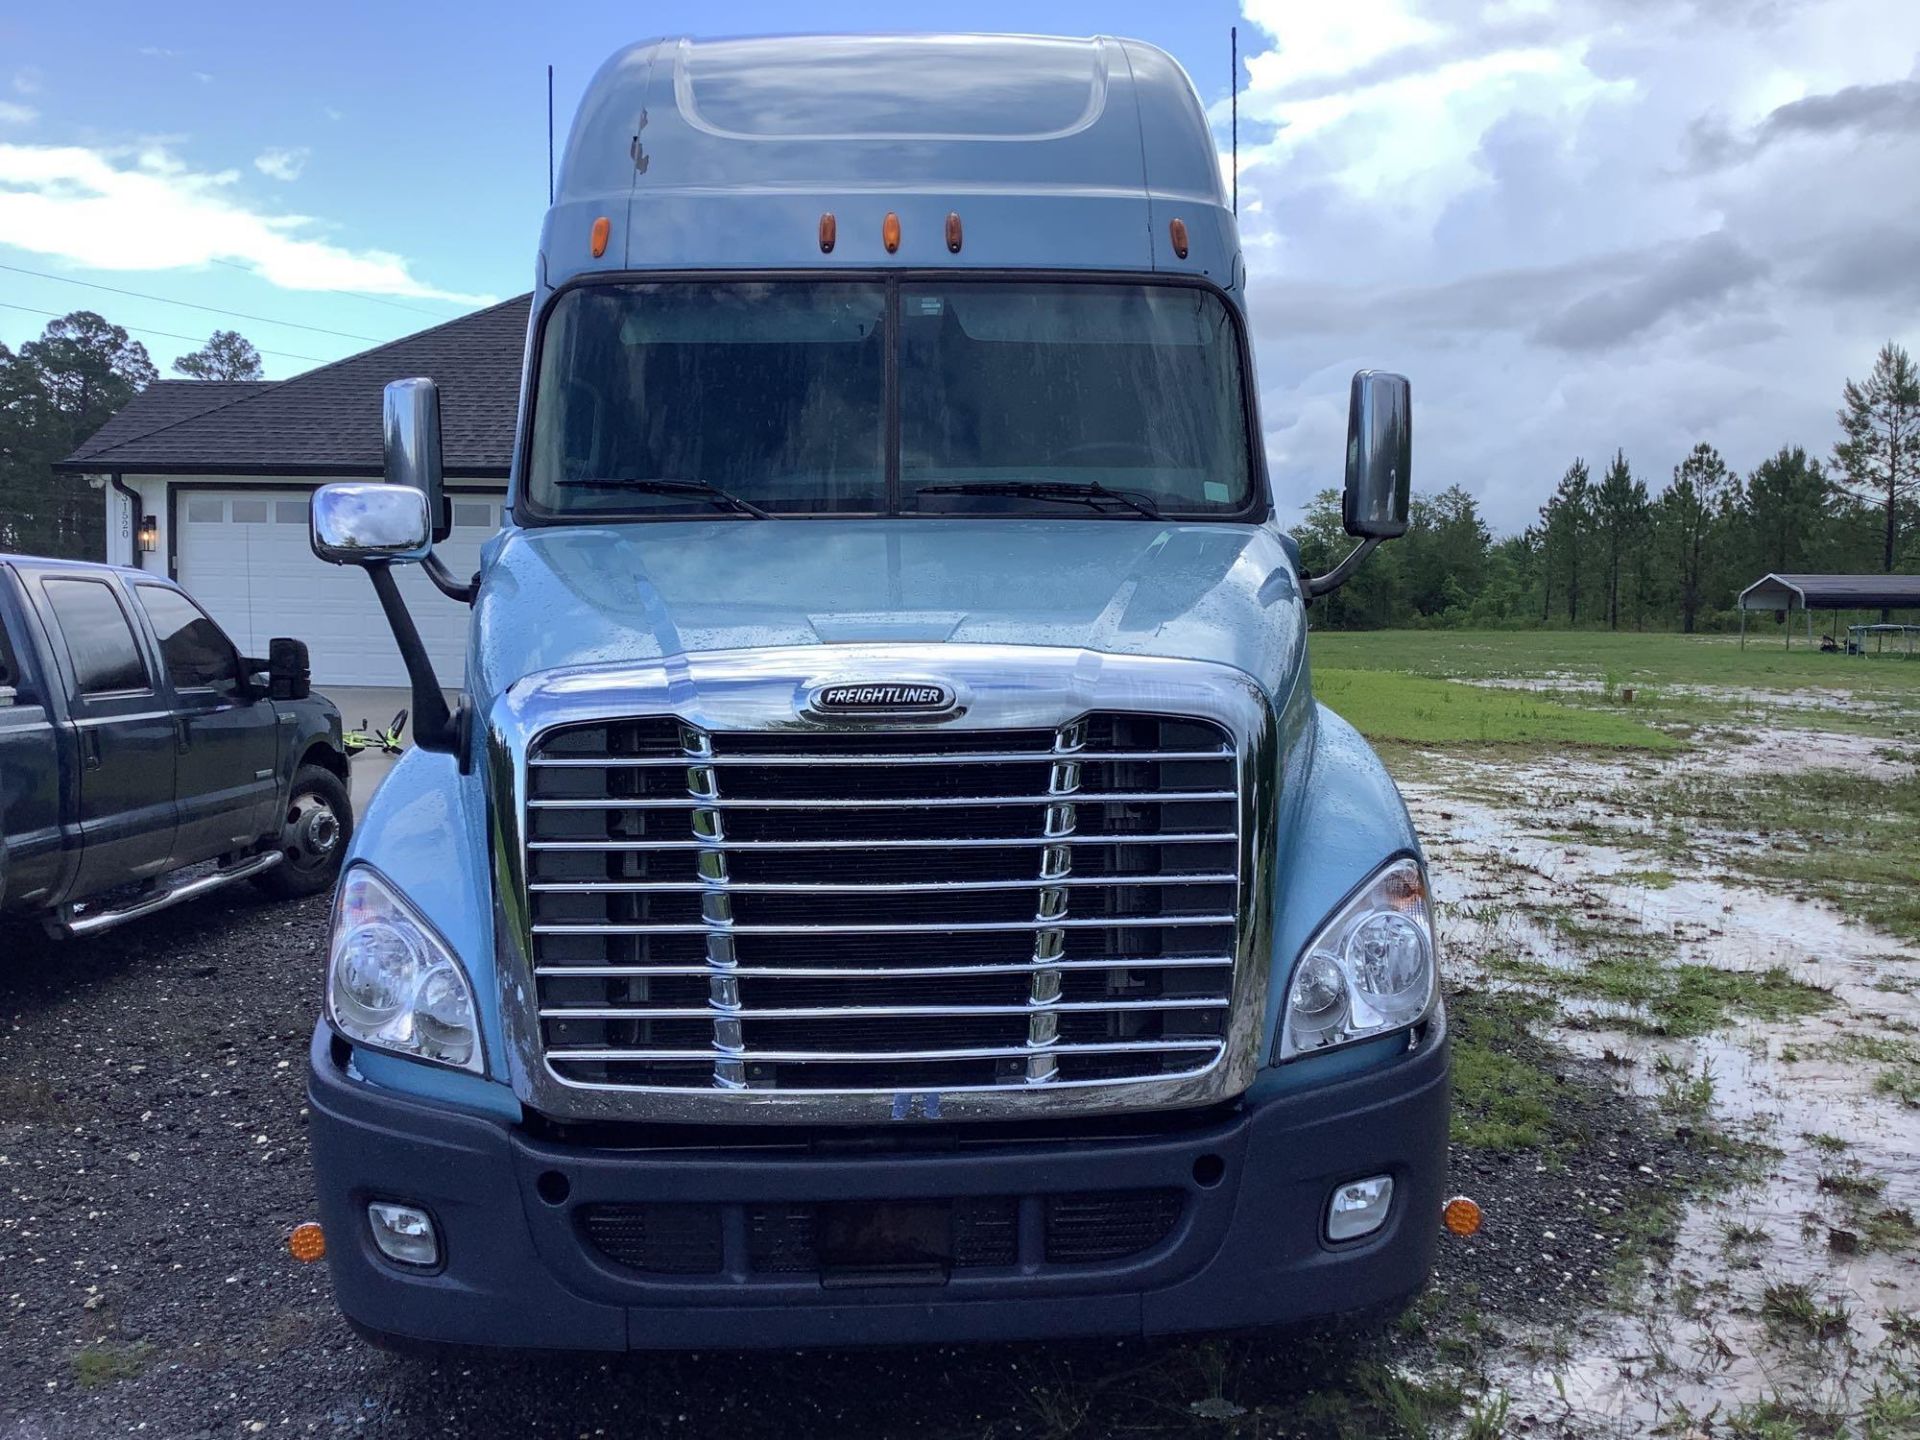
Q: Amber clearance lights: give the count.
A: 5